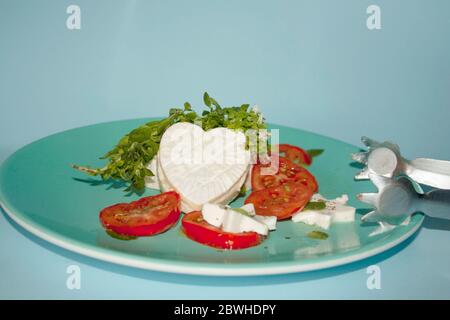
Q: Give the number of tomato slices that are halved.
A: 2